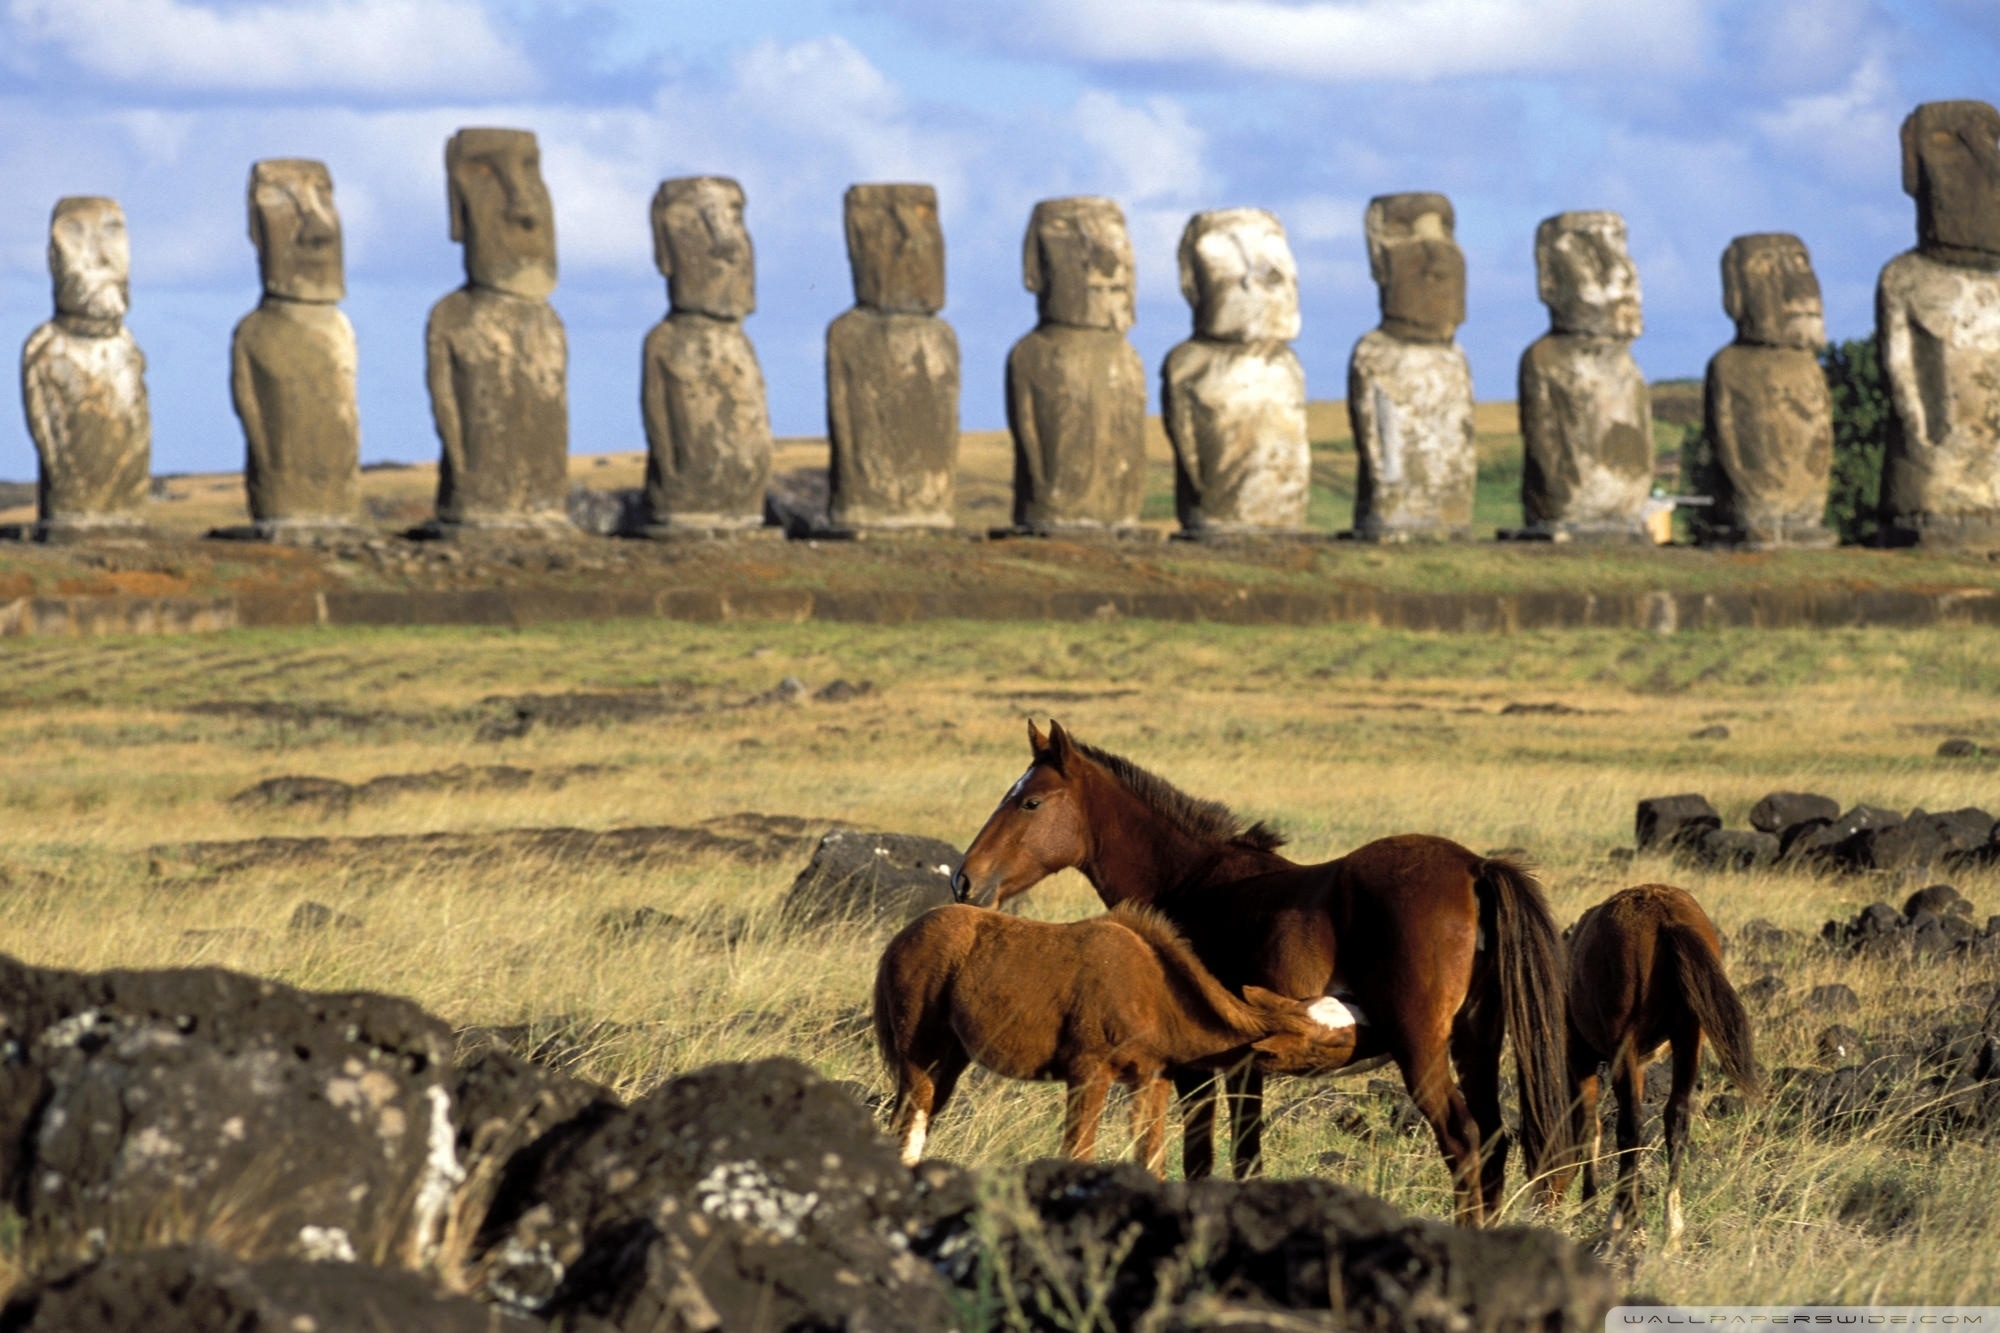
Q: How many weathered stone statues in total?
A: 11